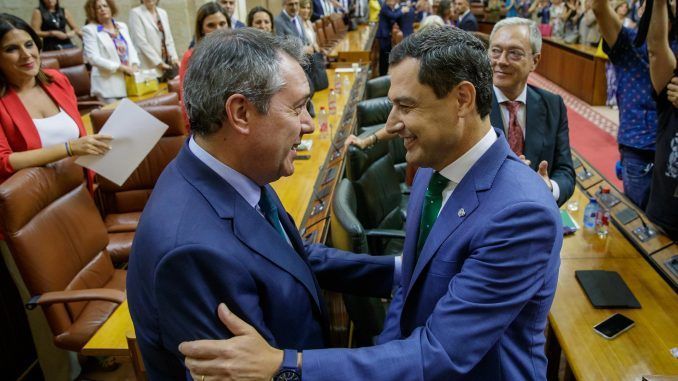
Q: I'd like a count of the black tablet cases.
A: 1